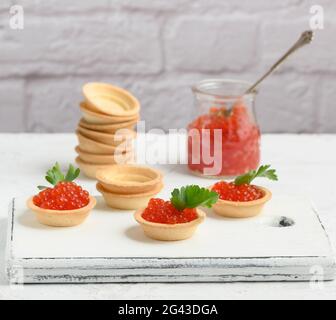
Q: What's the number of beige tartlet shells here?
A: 12